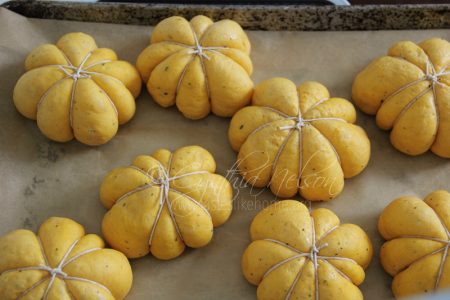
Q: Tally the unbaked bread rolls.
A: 8